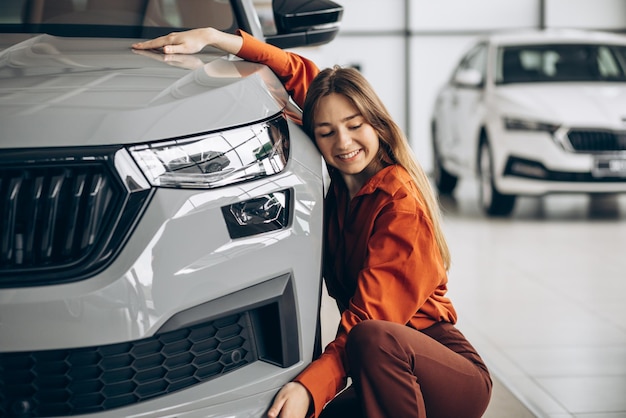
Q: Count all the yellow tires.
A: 0